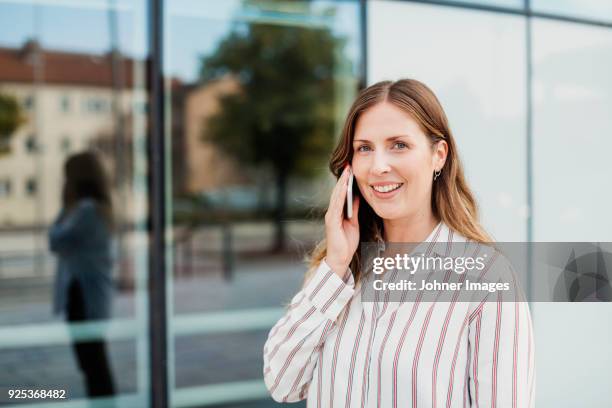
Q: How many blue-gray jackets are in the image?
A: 1